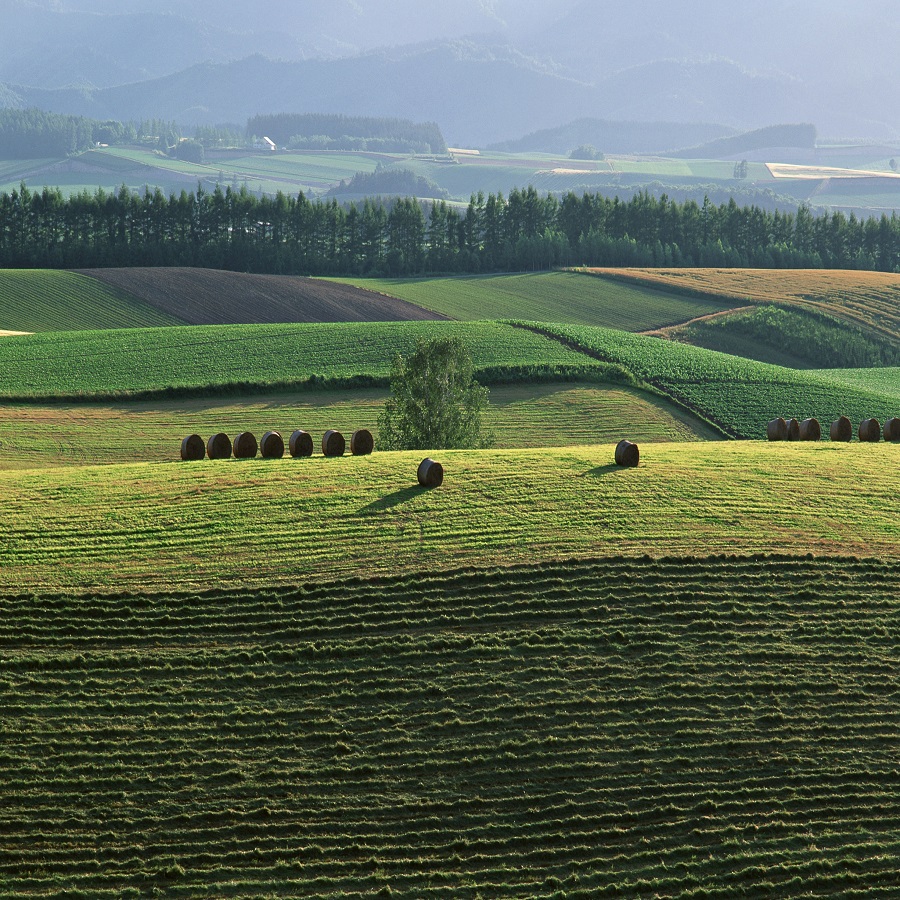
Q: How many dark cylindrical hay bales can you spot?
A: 15